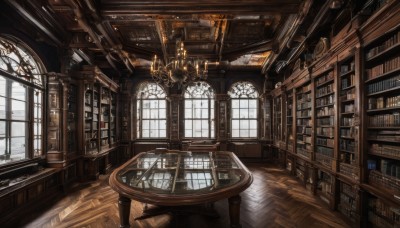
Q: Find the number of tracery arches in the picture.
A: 4